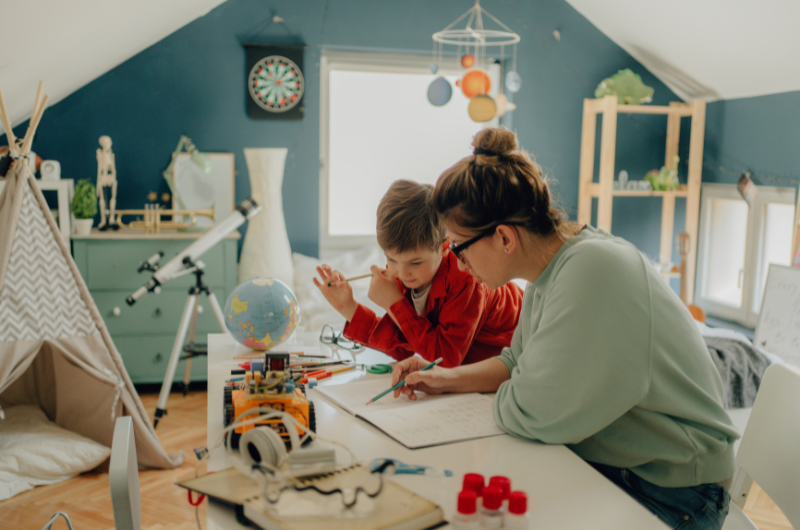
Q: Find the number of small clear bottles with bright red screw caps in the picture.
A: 5